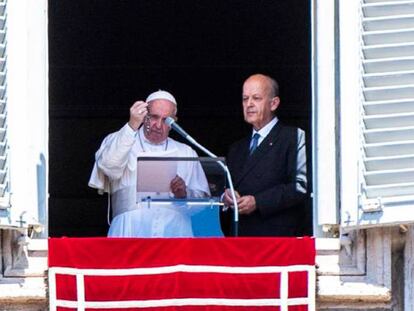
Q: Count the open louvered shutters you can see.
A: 2